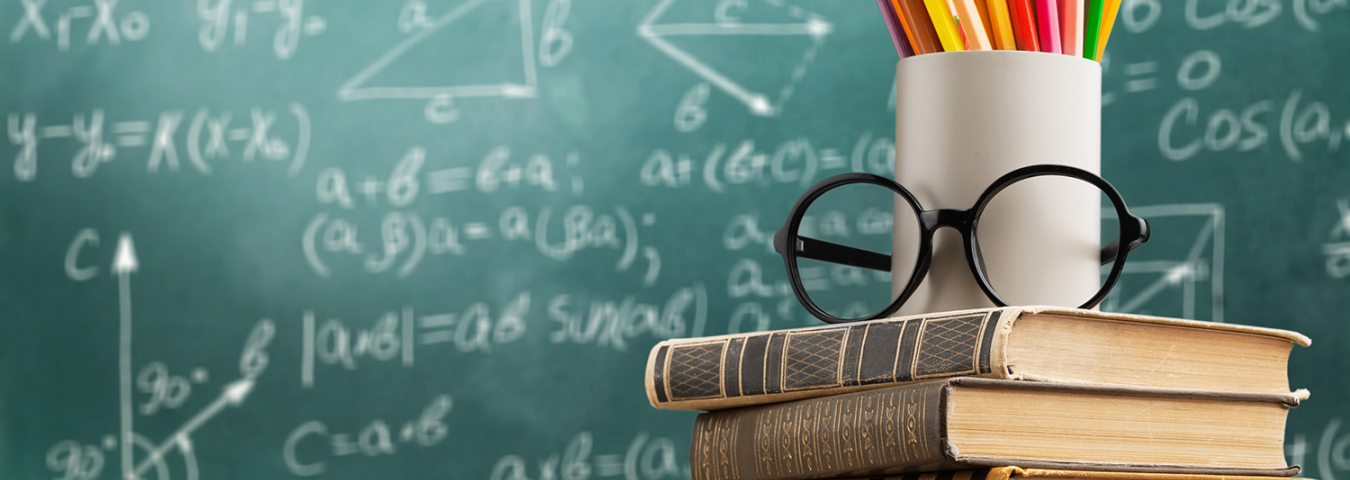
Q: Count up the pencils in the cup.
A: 12